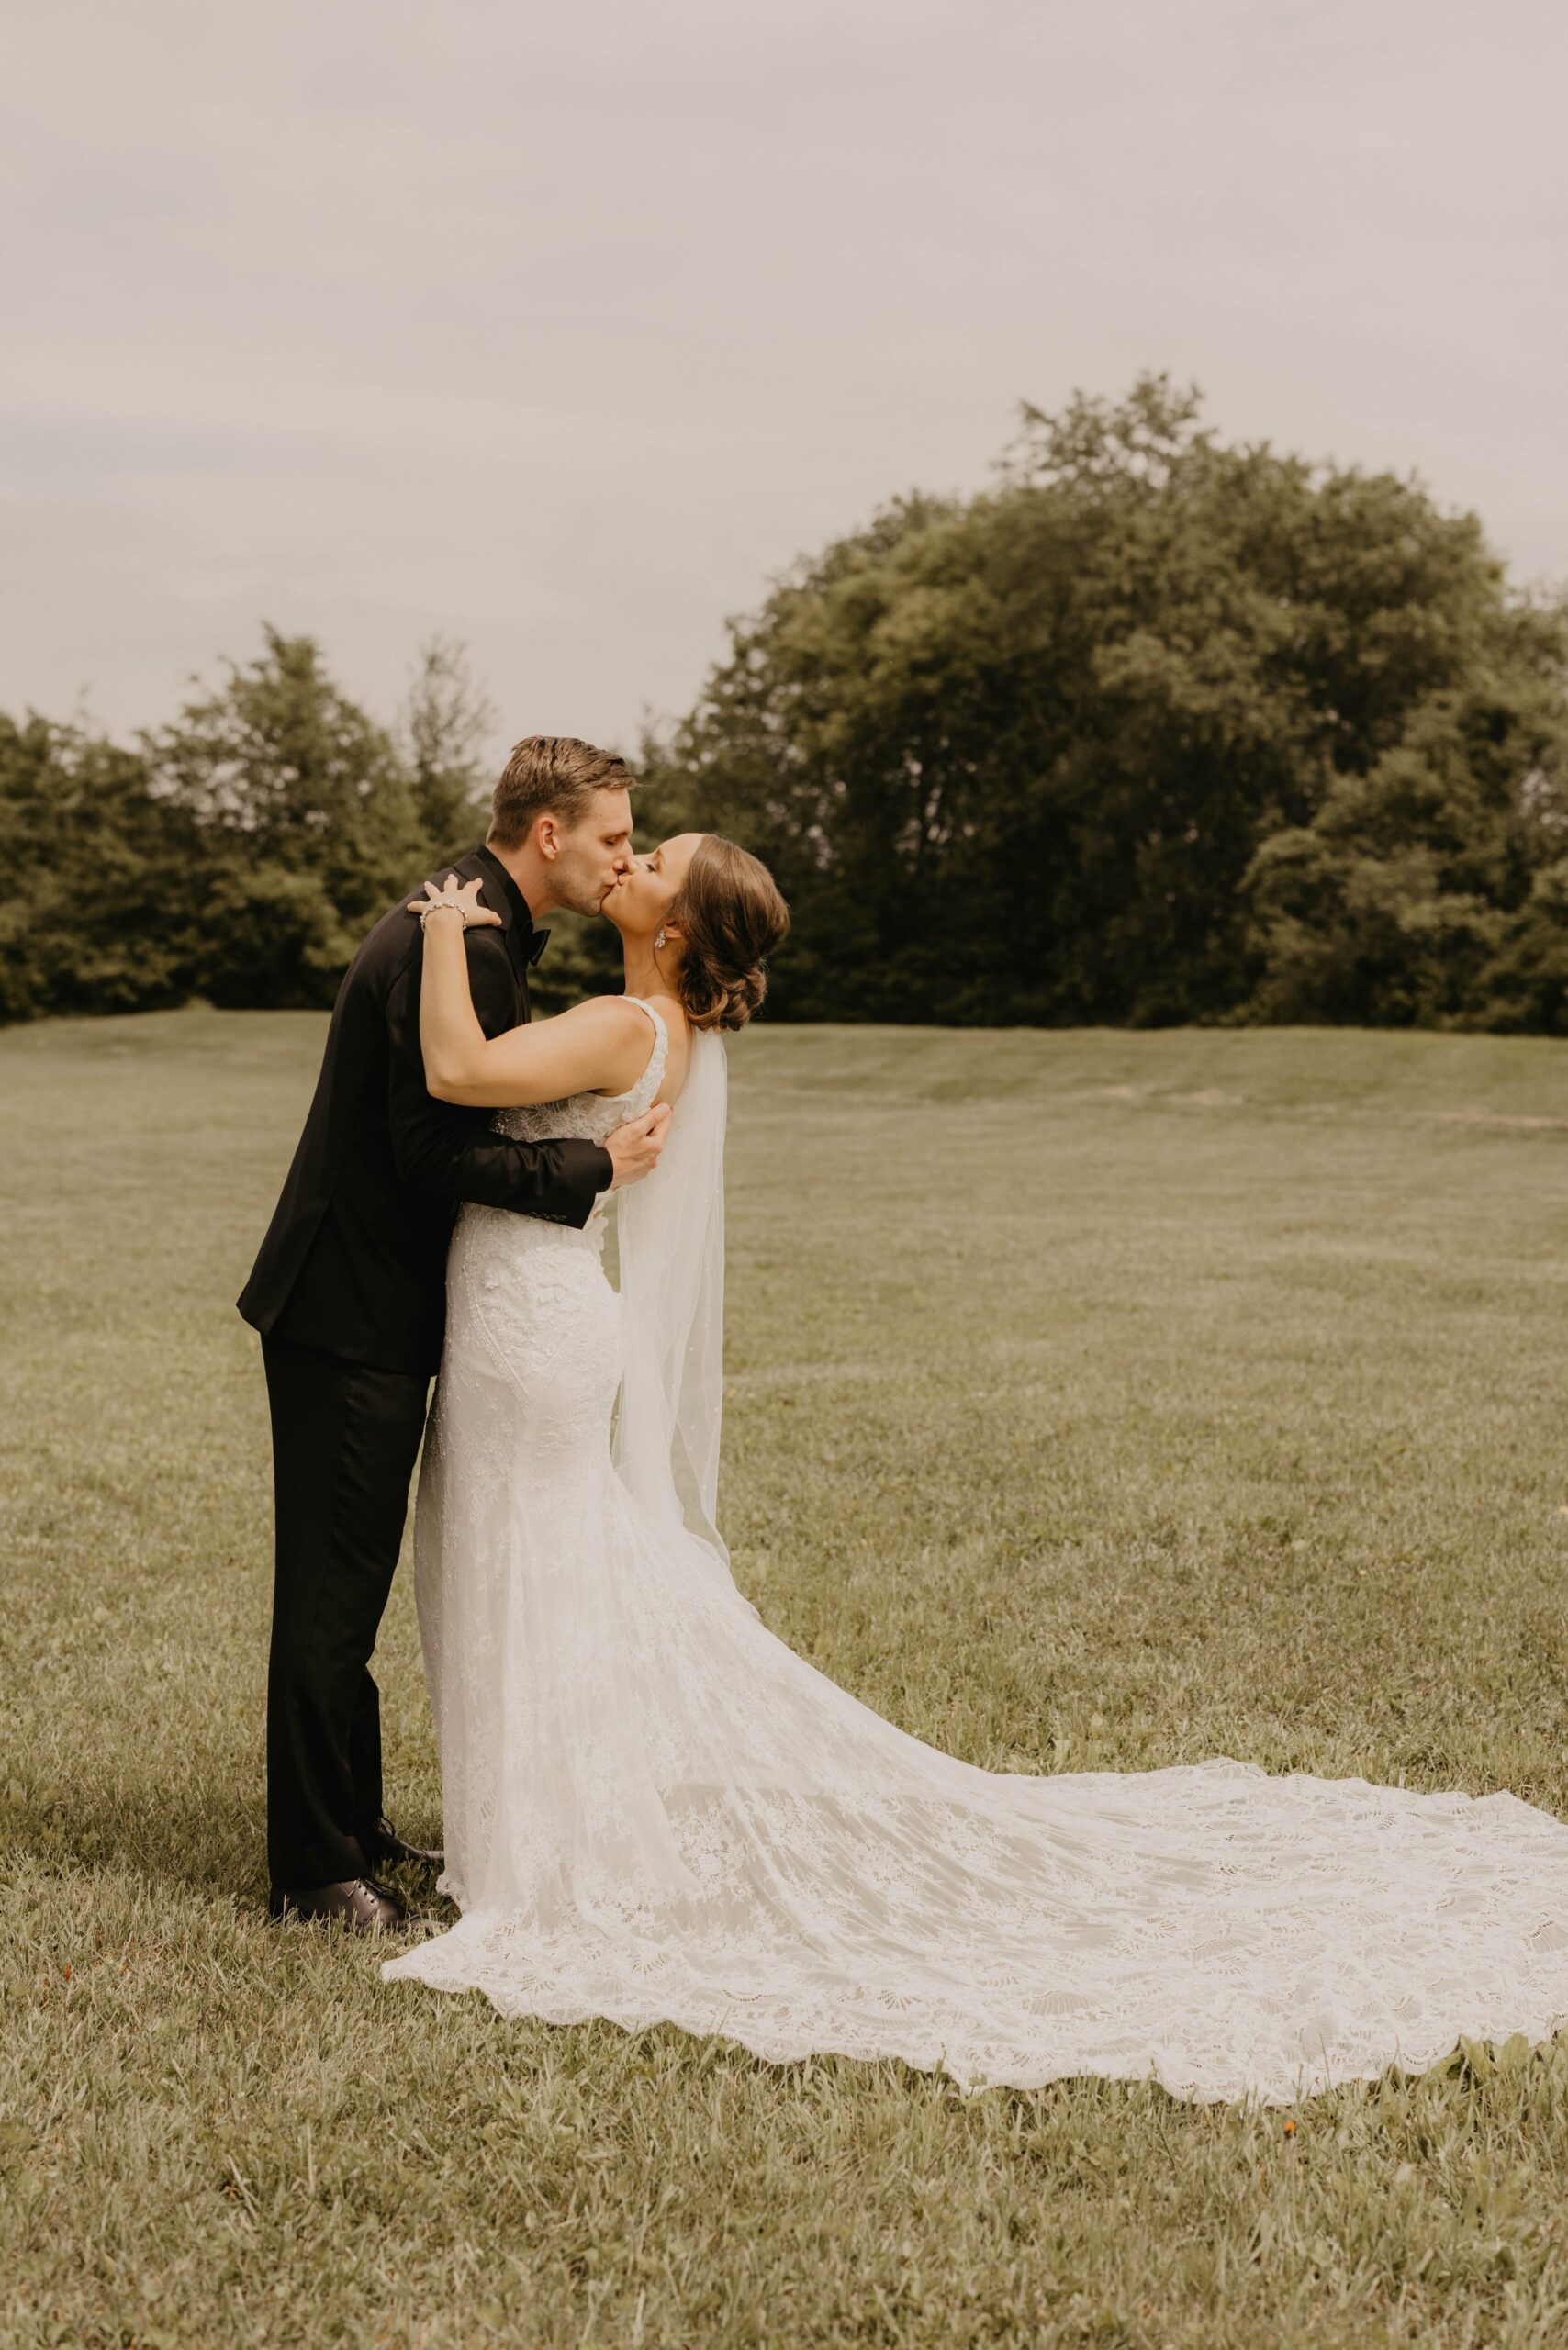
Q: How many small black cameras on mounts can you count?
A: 0